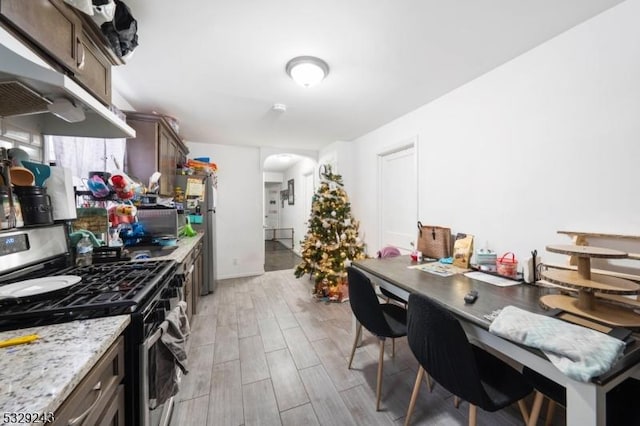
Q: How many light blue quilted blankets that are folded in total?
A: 1